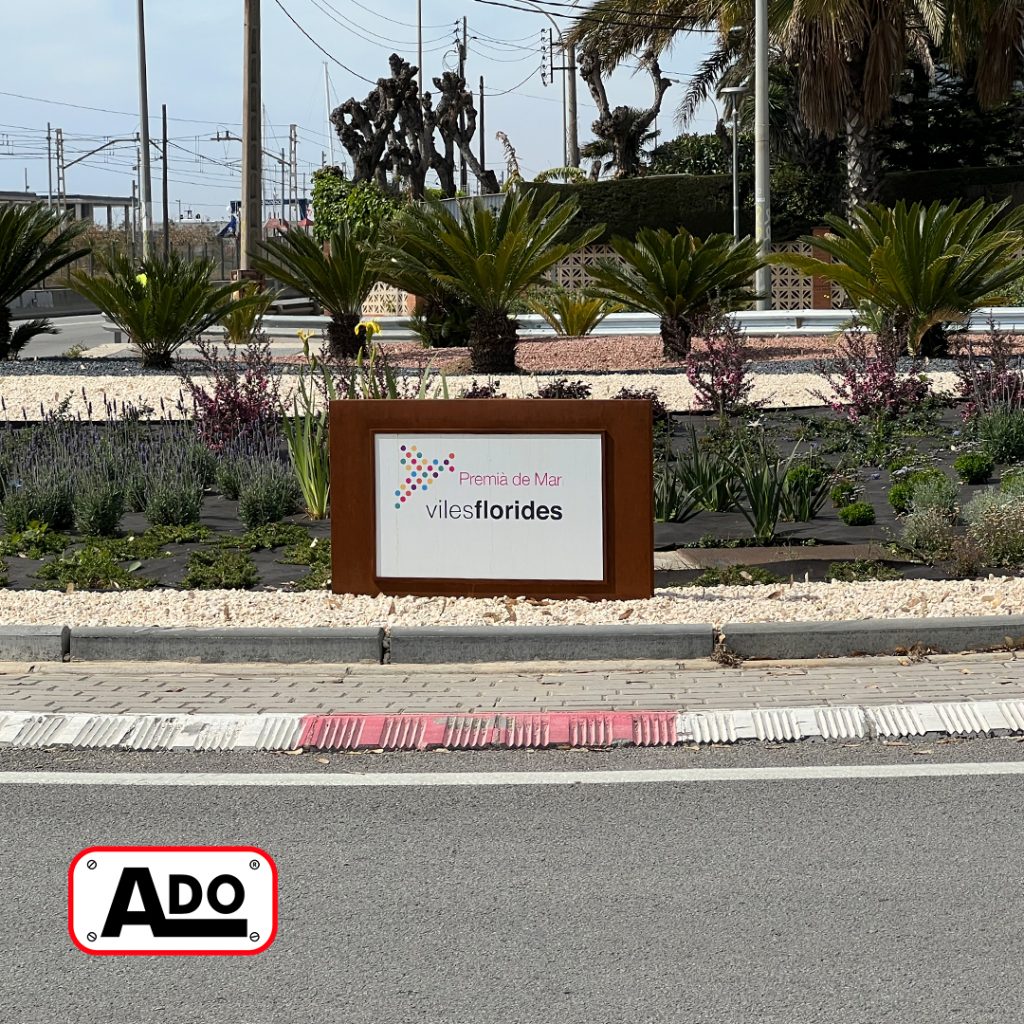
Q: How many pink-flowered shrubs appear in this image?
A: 4